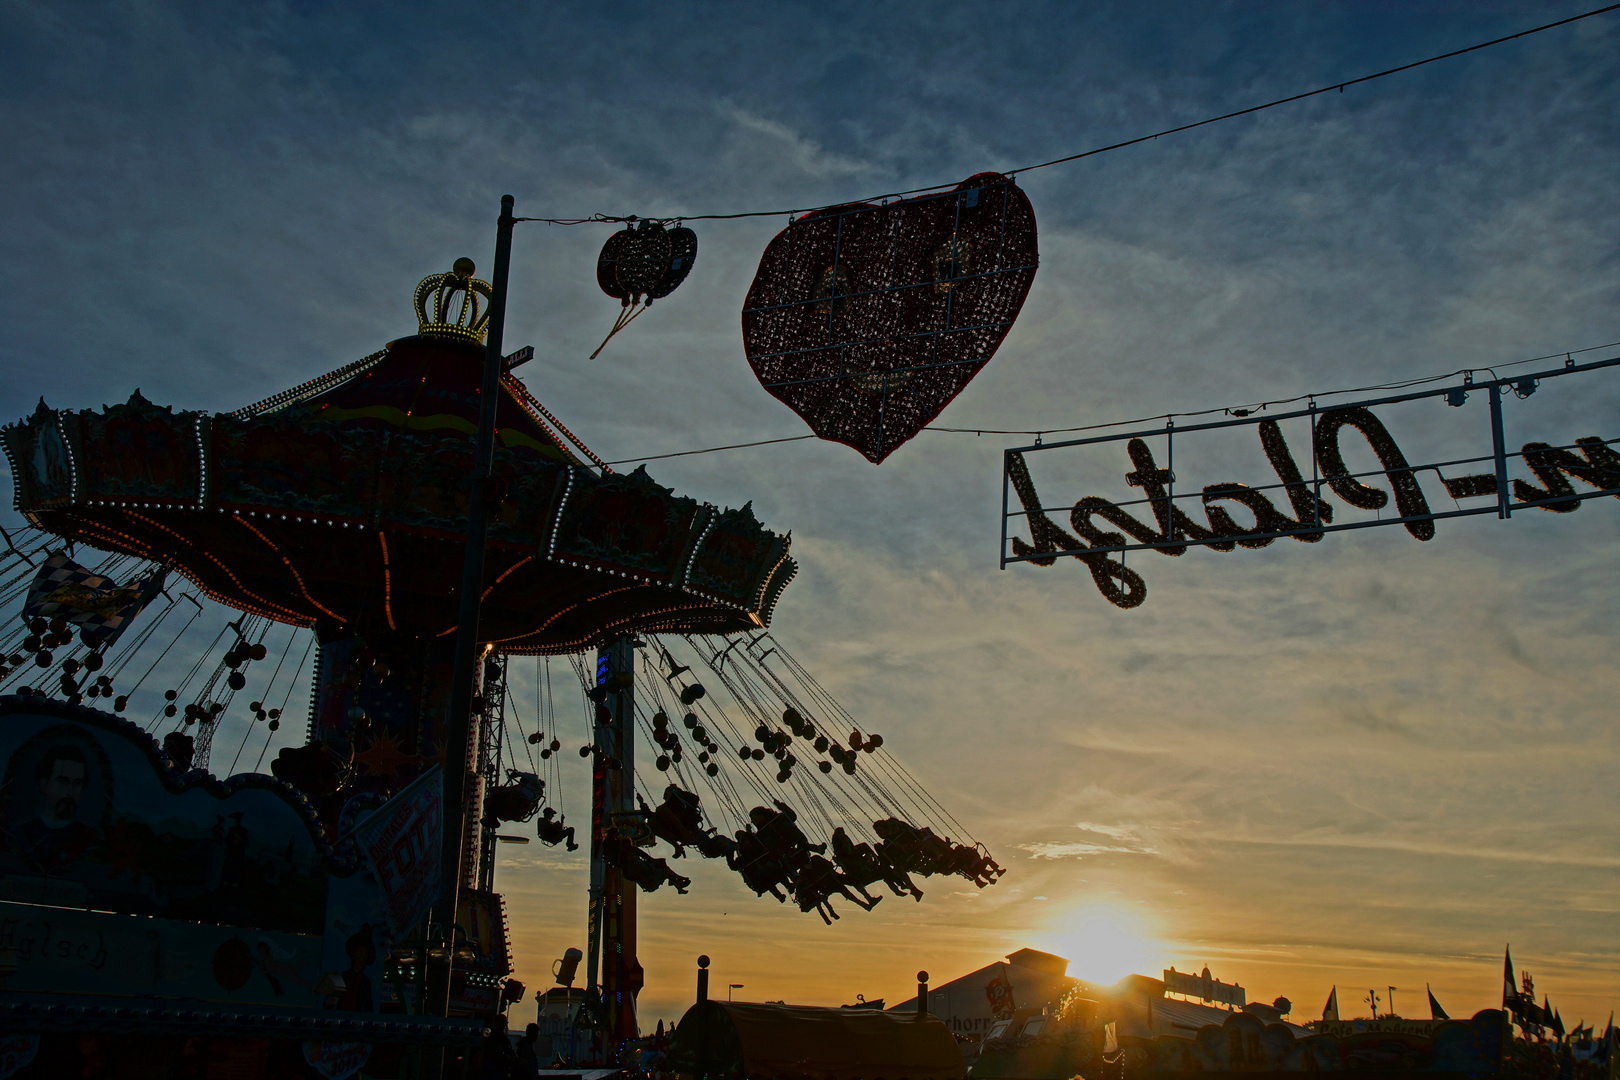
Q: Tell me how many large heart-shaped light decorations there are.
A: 1